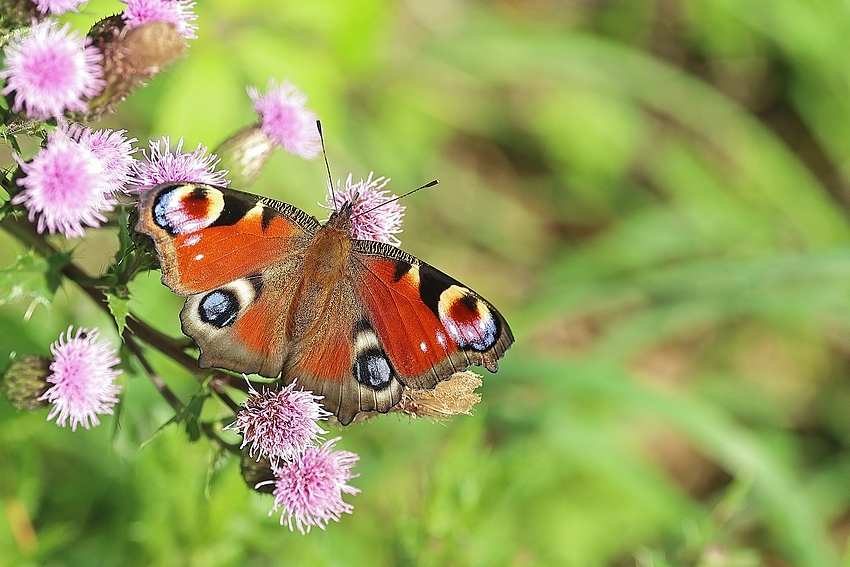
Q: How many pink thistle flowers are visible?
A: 11